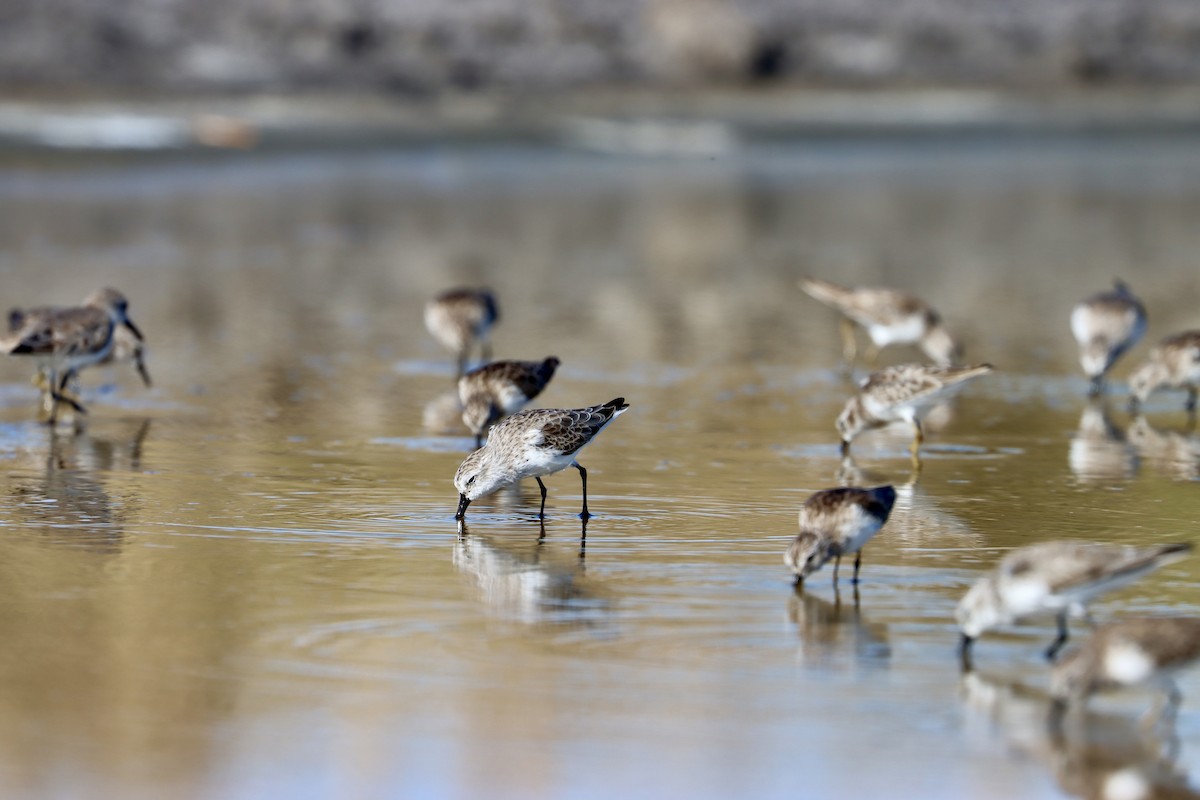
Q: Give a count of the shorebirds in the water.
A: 12